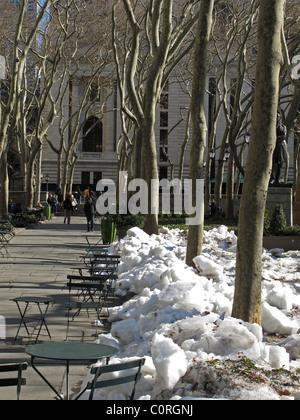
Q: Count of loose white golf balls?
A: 0